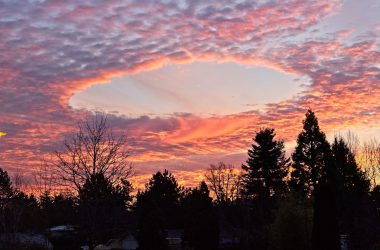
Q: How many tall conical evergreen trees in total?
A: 3